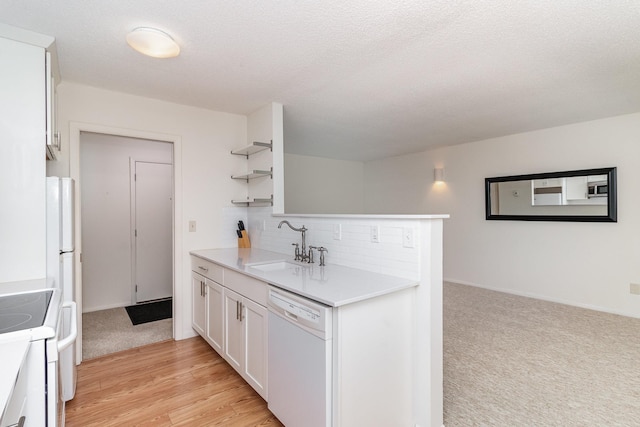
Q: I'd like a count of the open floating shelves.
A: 3